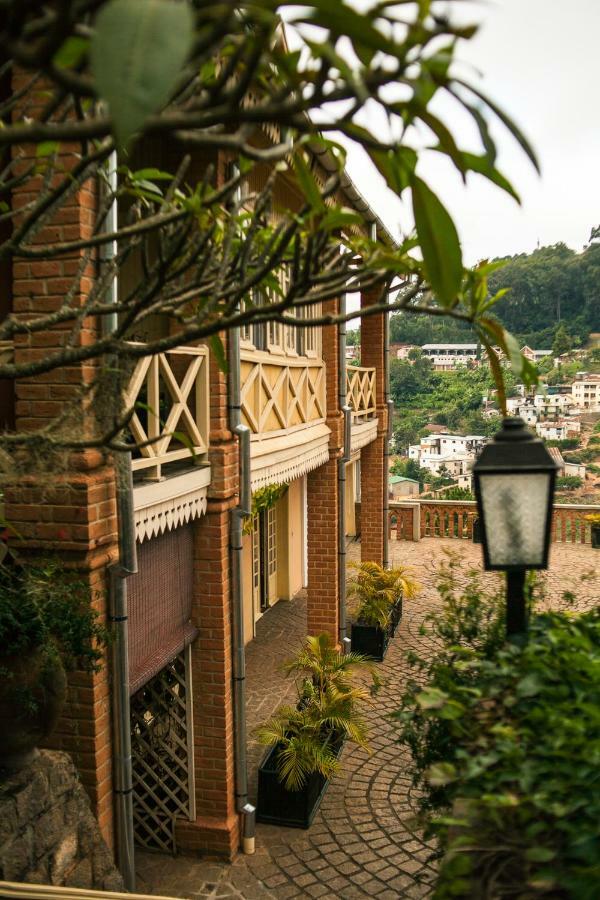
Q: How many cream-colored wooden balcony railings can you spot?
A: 3